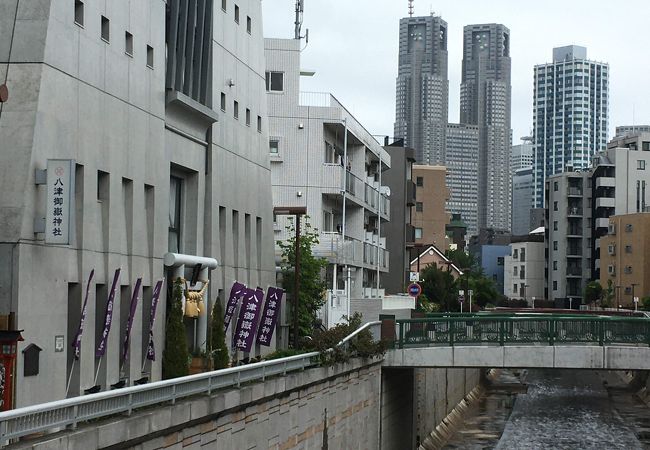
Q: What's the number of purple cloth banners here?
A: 7